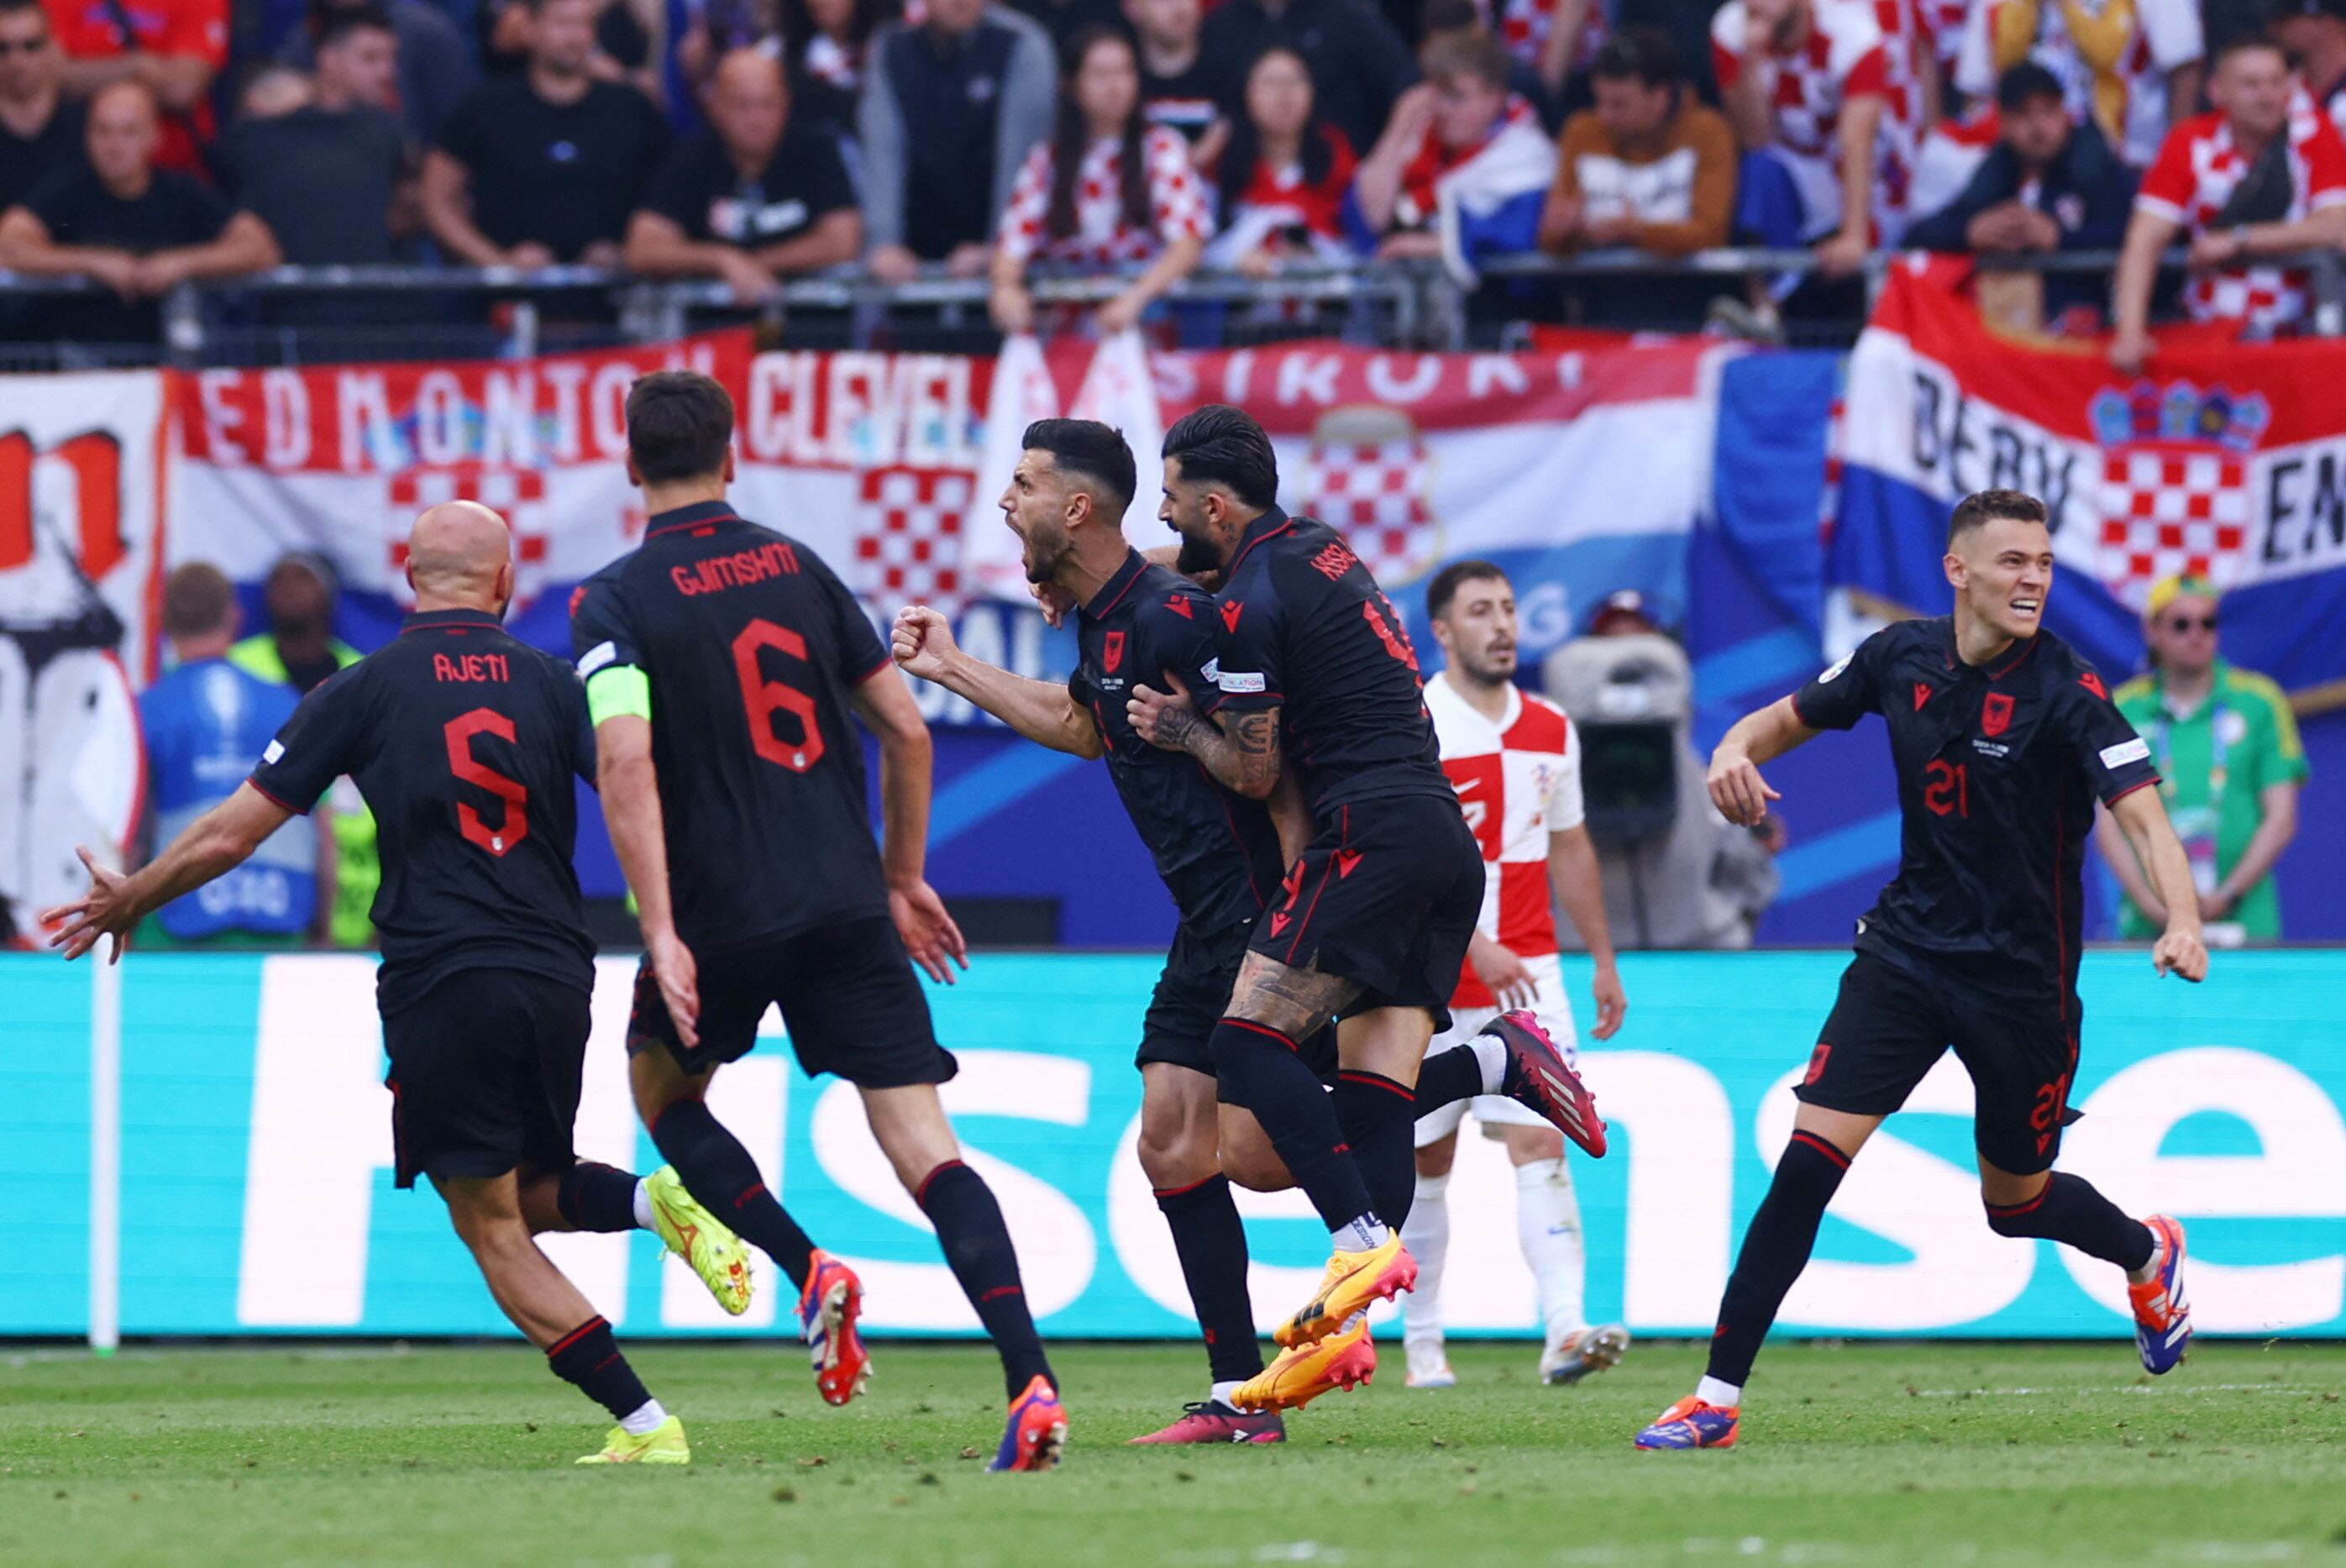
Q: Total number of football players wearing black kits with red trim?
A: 5